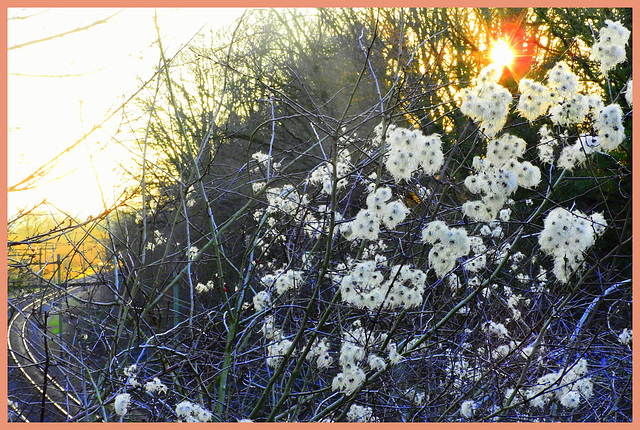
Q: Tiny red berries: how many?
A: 3